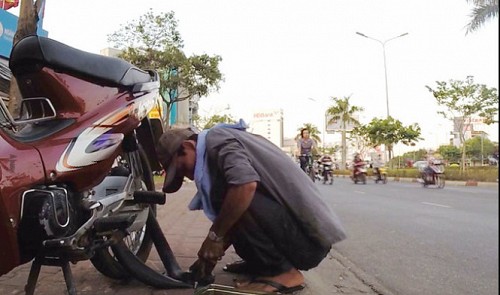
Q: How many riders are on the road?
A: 5